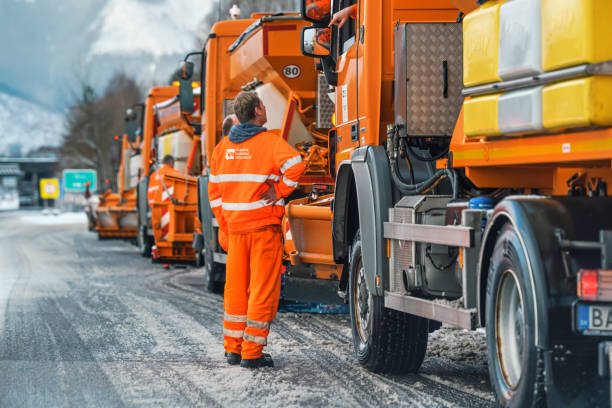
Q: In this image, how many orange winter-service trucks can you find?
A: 4